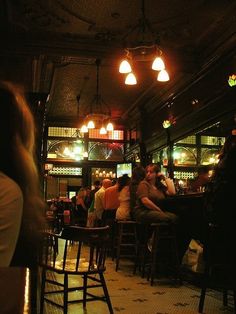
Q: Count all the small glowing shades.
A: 8